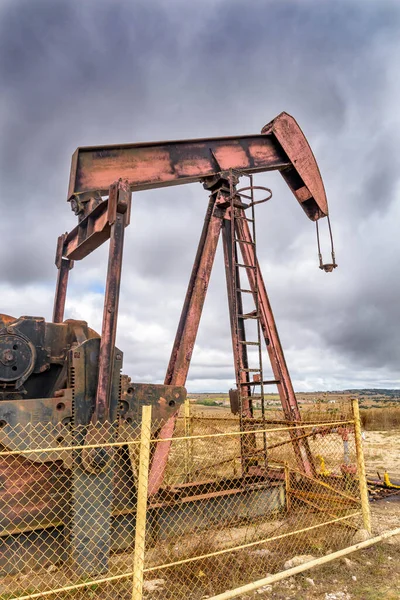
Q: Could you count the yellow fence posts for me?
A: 3